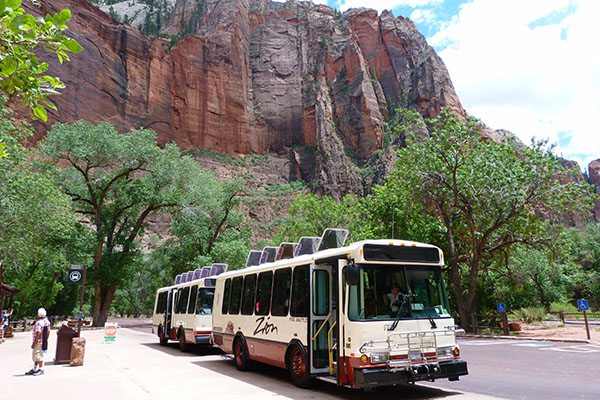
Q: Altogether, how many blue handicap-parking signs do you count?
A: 2